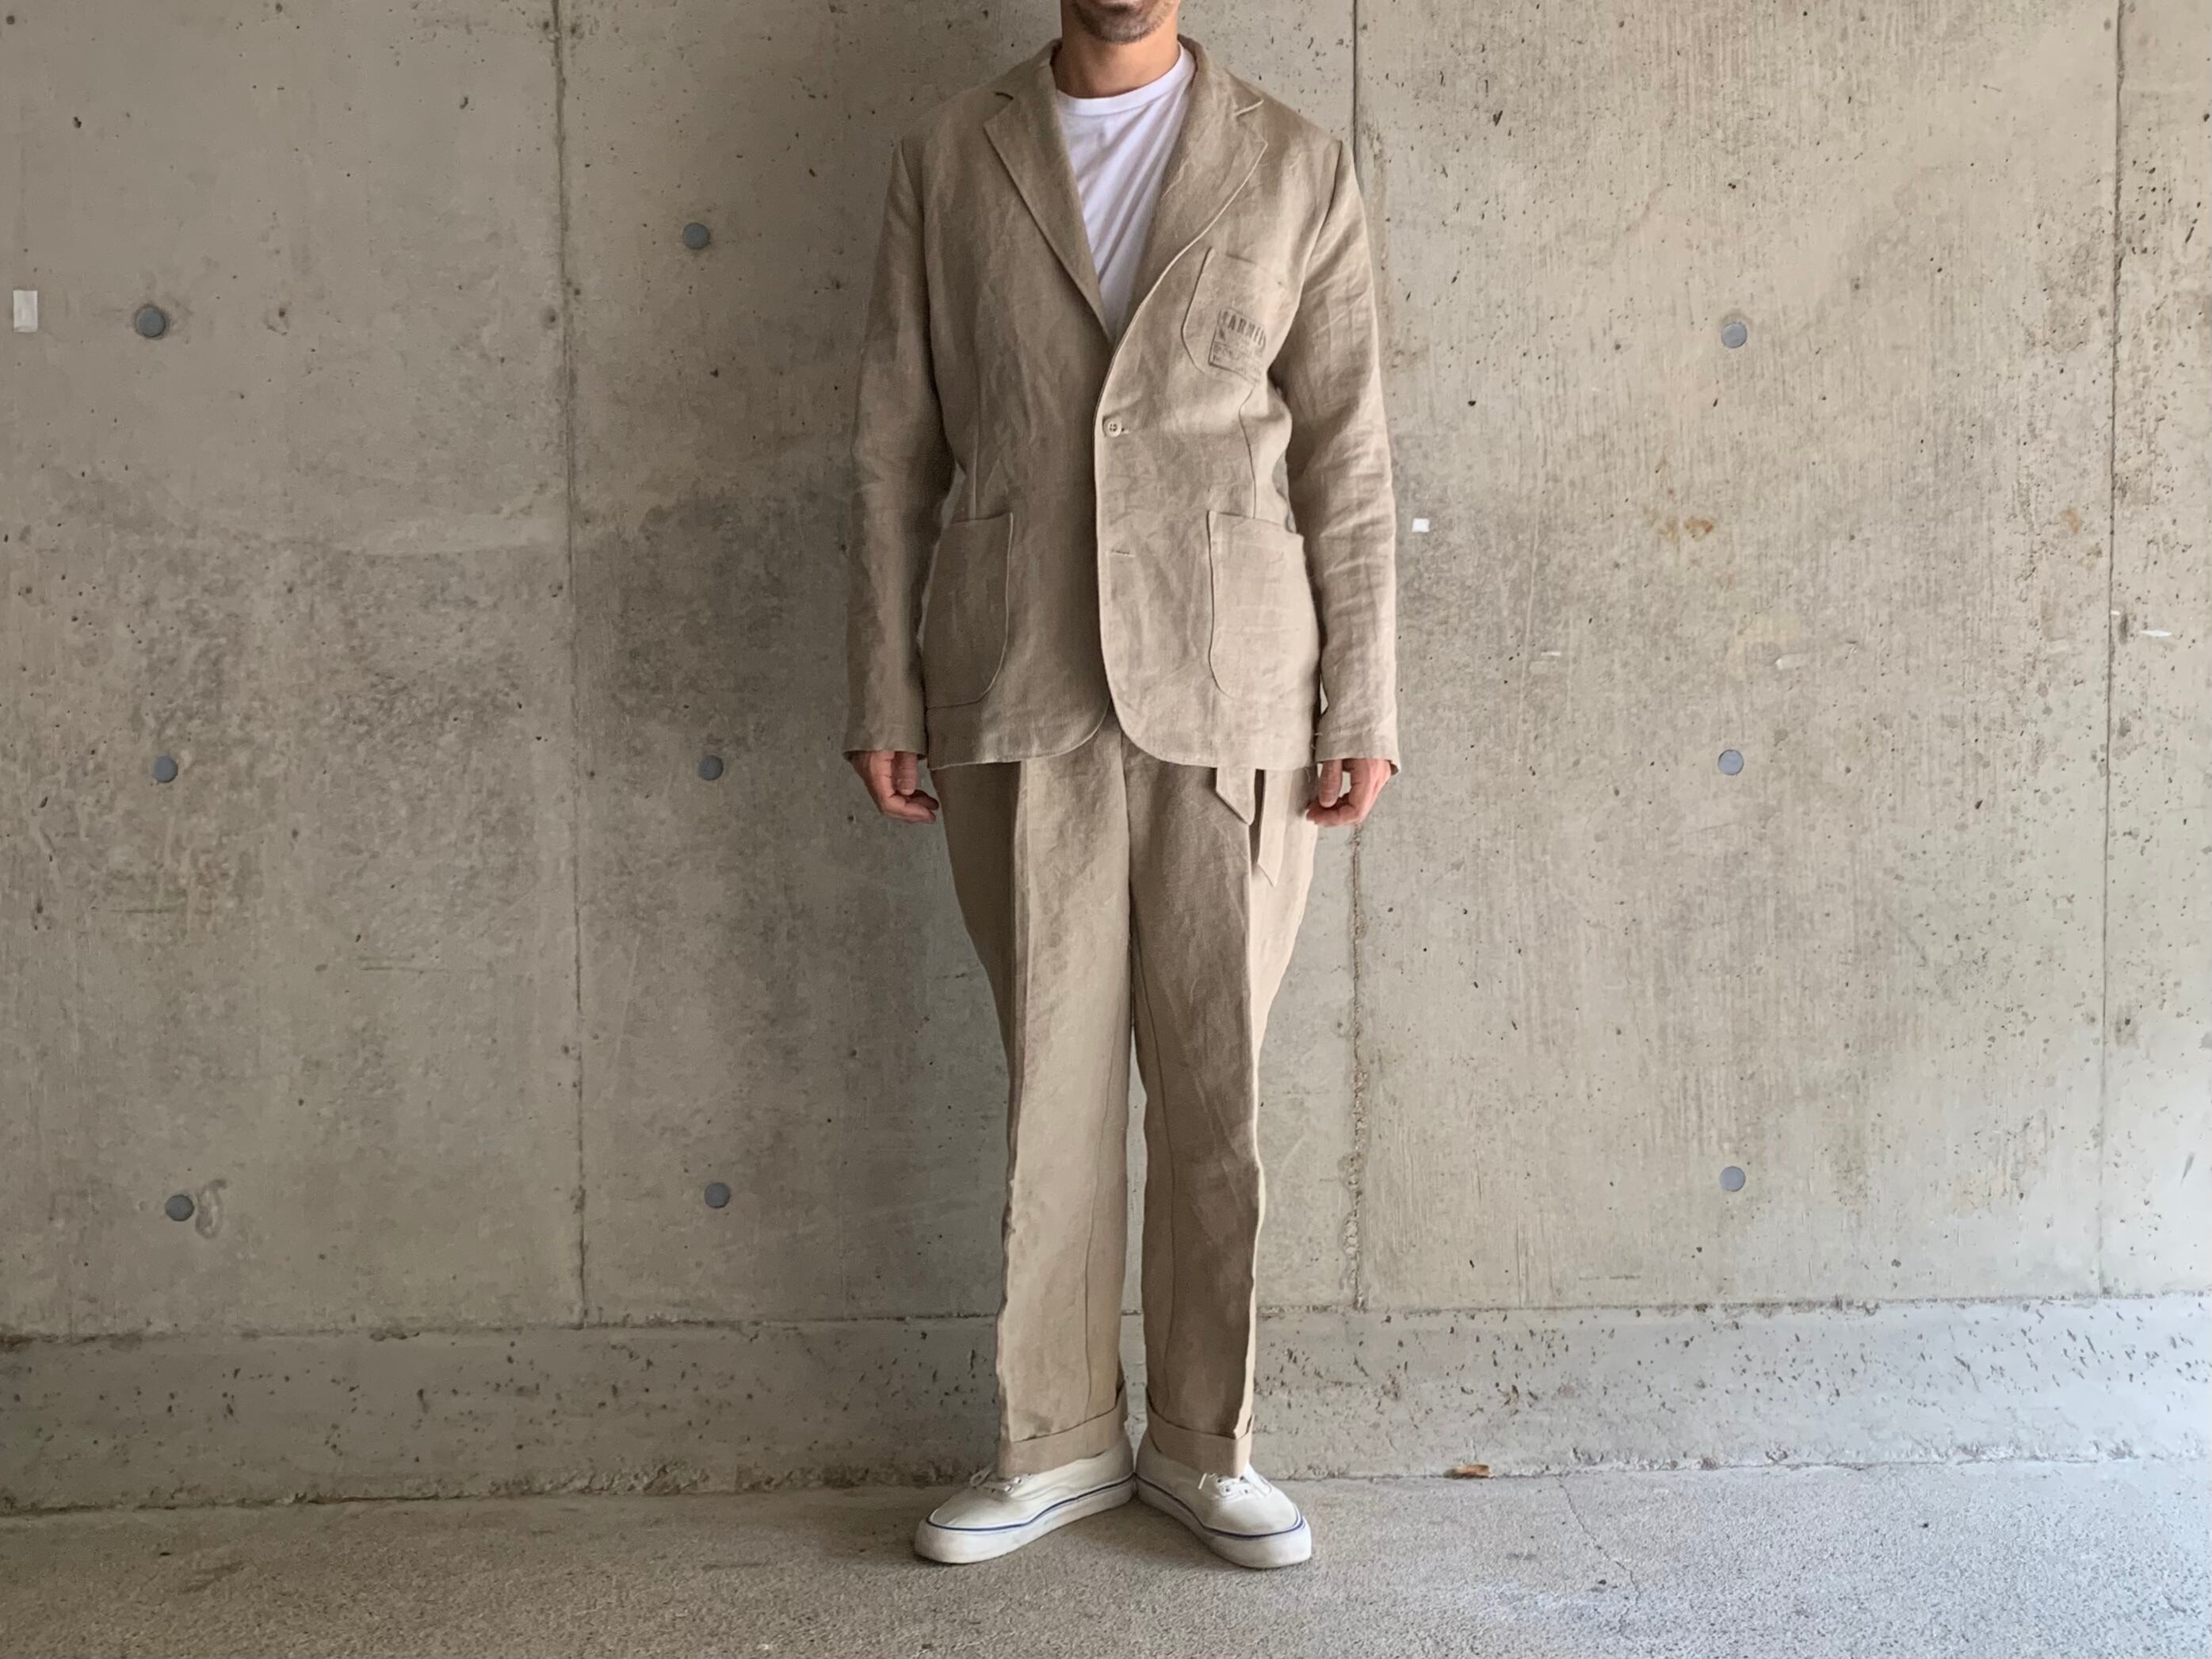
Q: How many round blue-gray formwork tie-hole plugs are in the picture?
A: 9